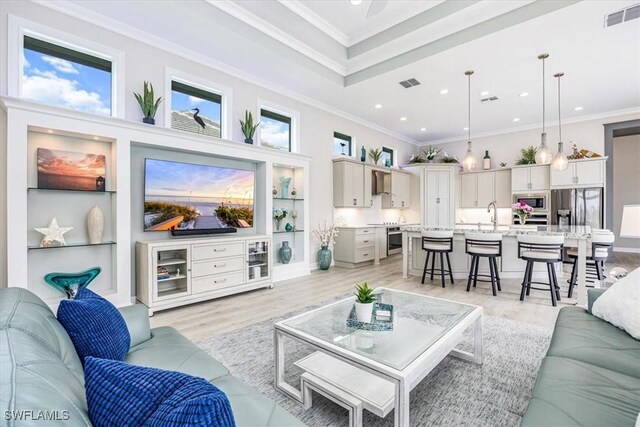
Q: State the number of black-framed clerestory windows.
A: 5